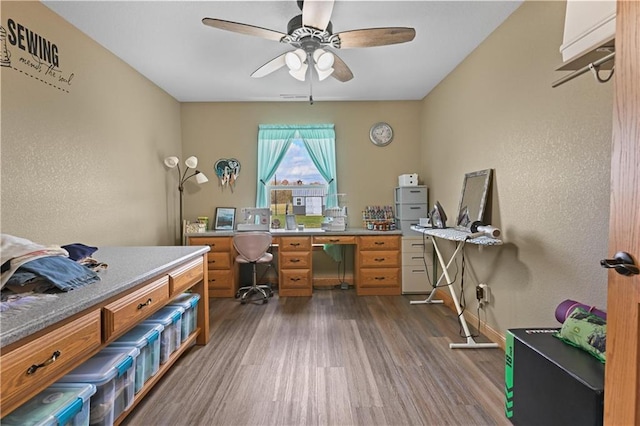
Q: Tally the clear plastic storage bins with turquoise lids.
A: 5